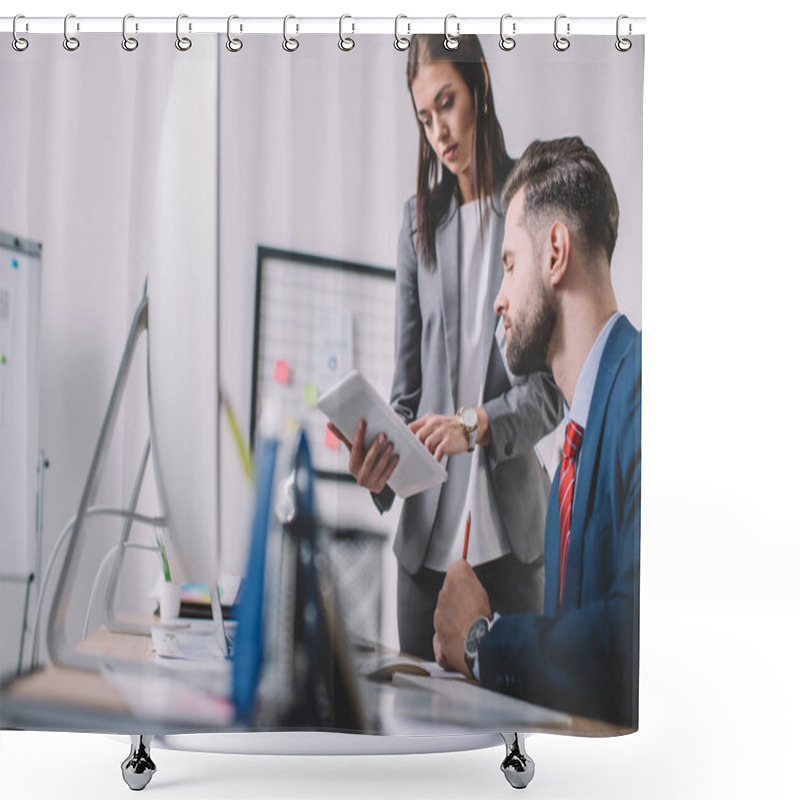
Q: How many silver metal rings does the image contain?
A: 12